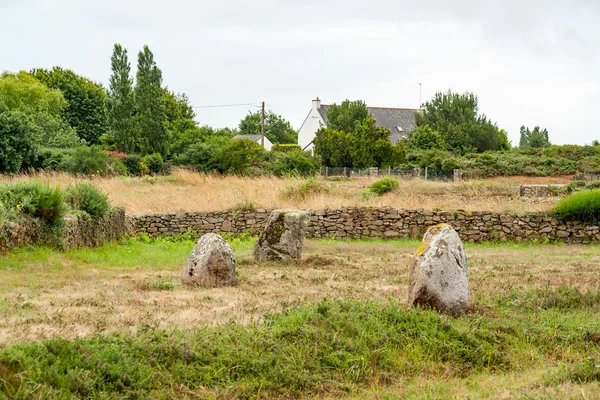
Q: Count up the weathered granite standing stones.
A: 3